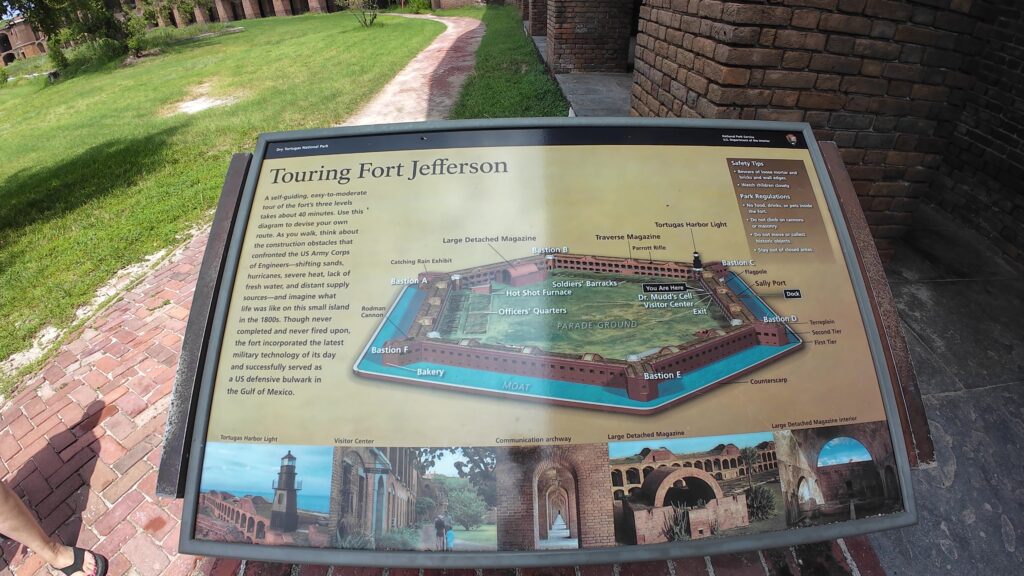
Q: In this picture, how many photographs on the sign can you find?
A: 5